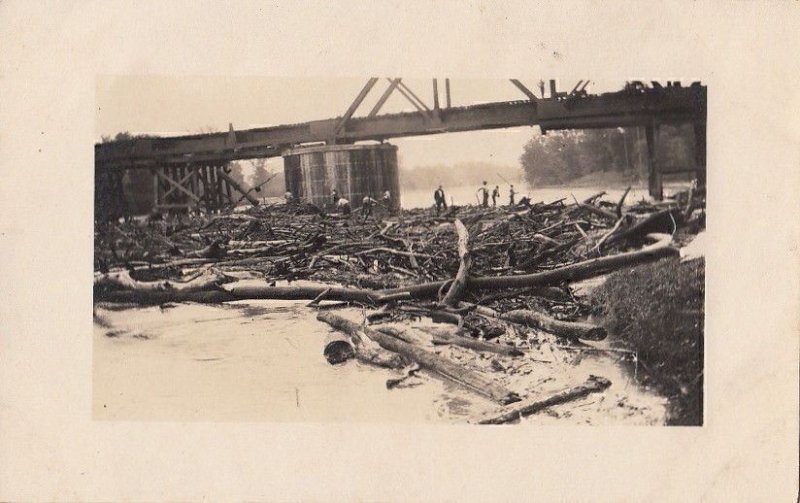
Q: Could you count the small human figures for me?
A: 9